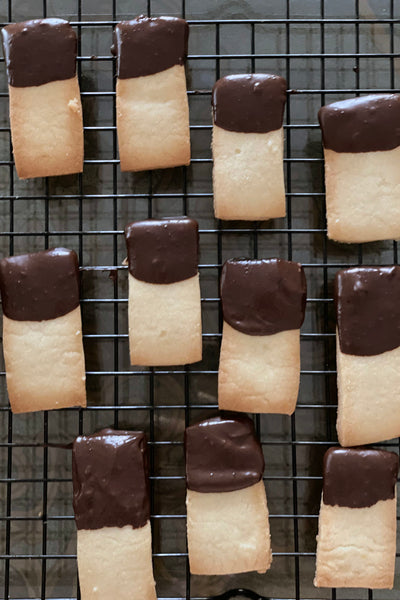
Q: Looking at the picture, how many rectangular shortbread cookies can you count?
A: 11